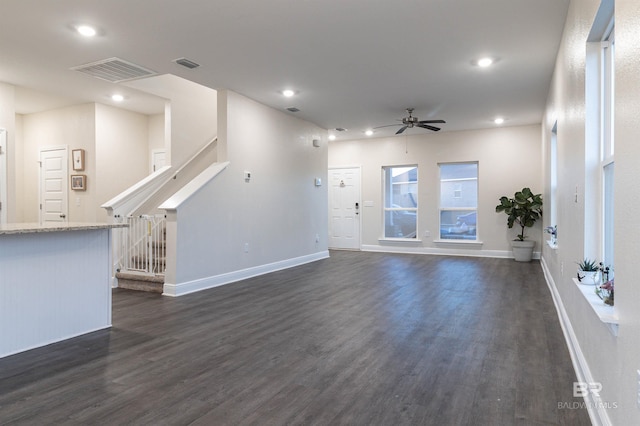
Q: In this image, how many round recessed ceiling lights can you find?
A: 7